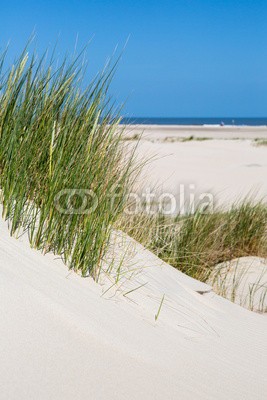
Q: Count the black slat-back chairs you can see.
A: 0